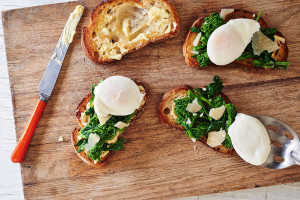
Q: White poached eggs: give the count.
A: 3